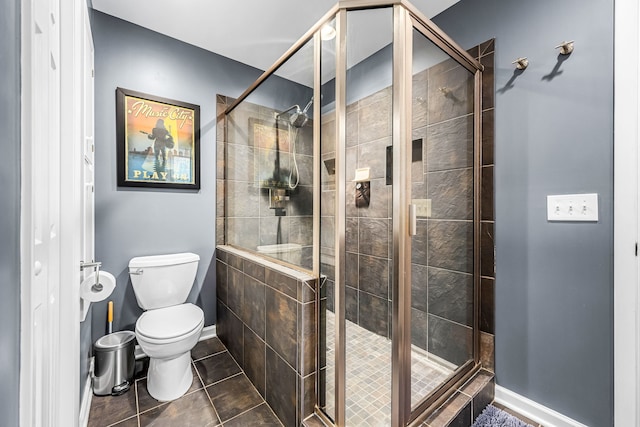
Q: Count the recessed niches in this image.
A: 2